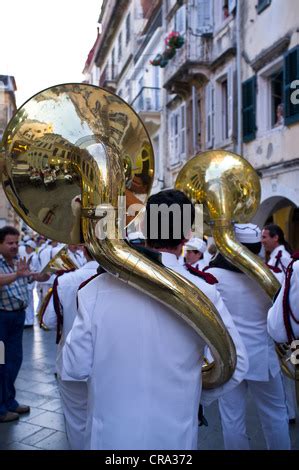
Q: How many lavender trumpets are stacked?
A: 0